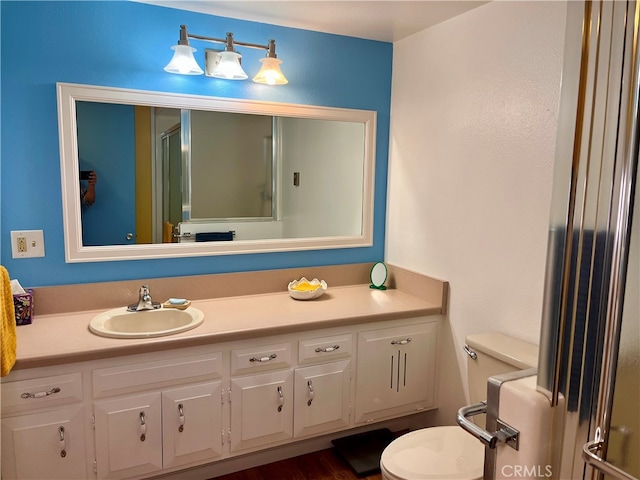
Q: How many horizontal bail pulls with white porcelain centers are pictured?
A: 4